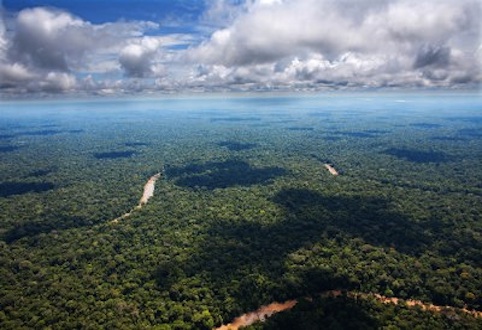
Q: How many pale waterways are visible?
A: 3